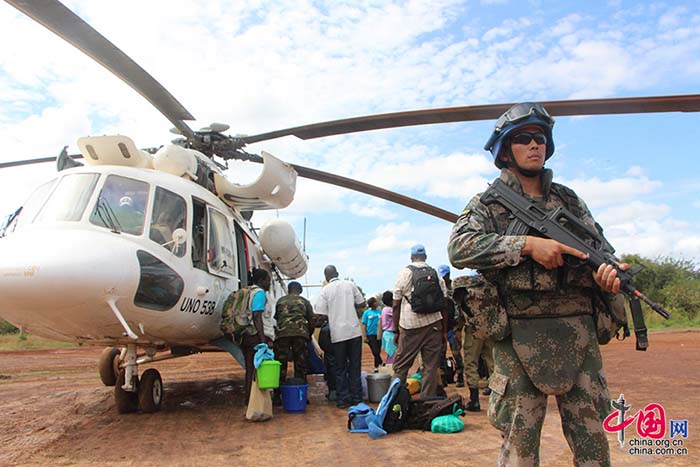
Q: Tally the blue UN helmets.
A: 1